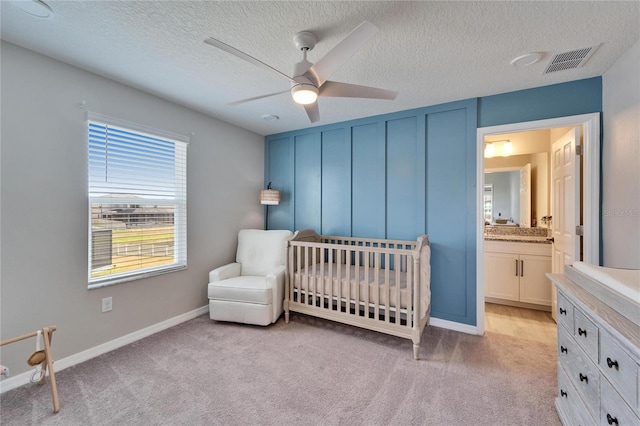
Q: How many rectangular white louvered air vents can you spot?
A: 1